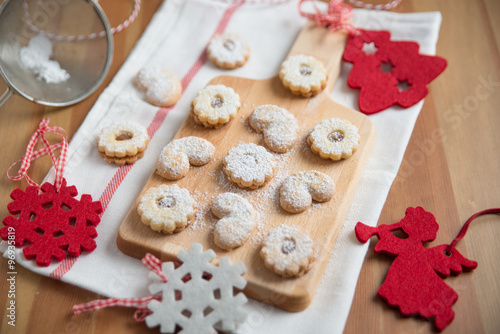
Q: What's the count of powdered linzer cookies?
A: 8